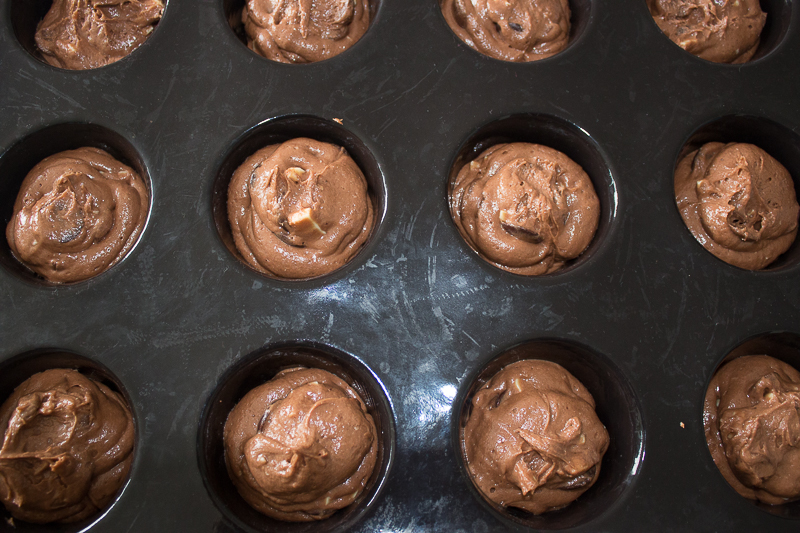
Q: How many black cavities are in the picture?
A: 12